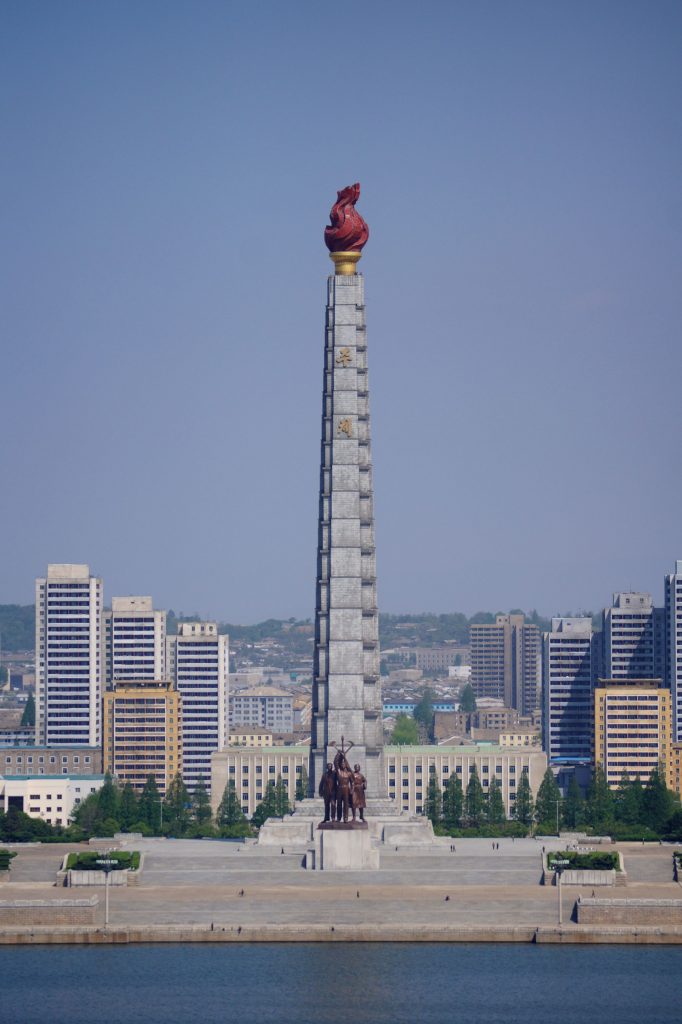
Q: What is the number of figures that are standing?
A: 3